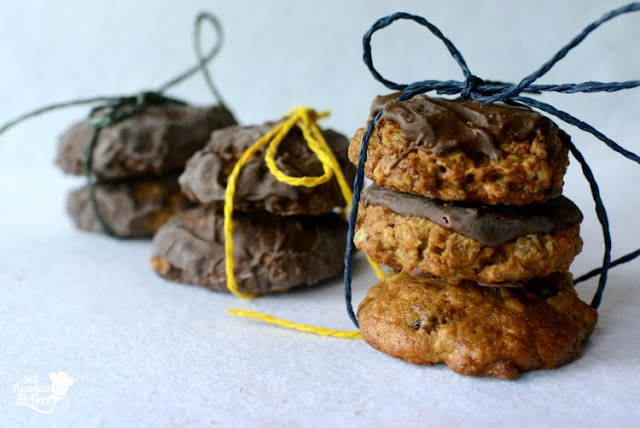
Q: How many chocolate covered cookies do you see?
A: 6